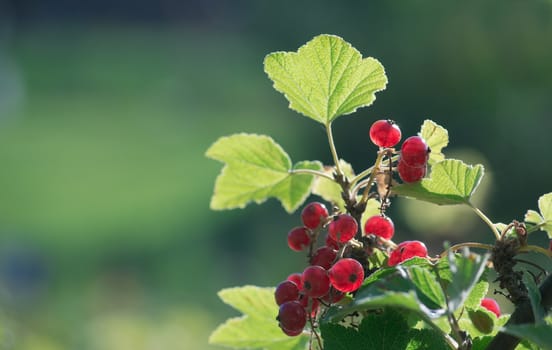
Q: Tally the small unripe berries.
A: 0